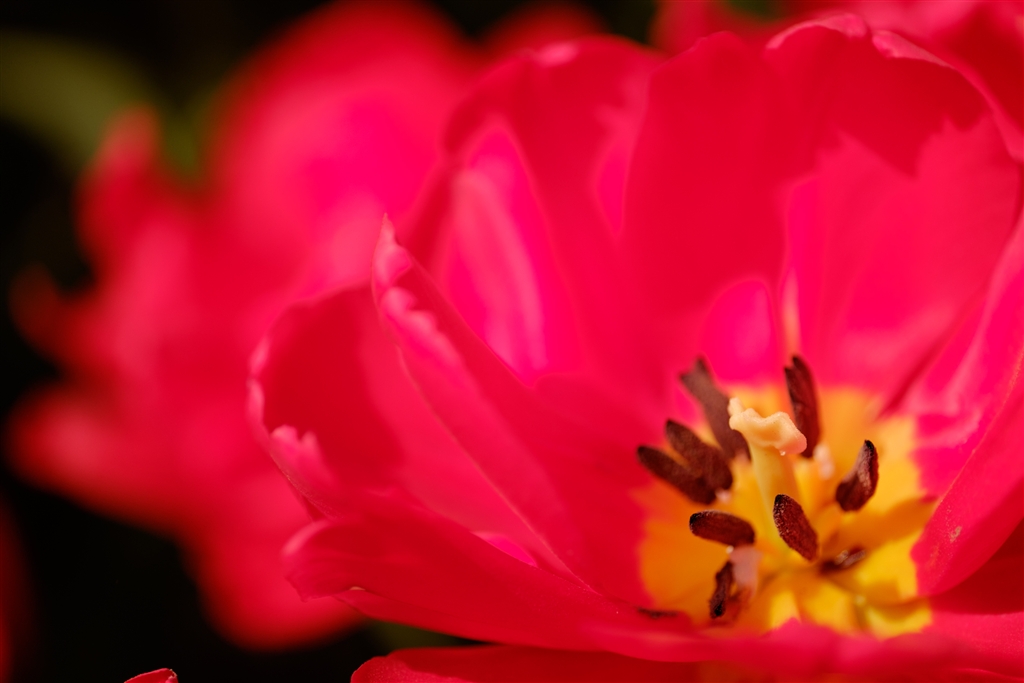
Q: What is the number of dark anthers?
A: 9